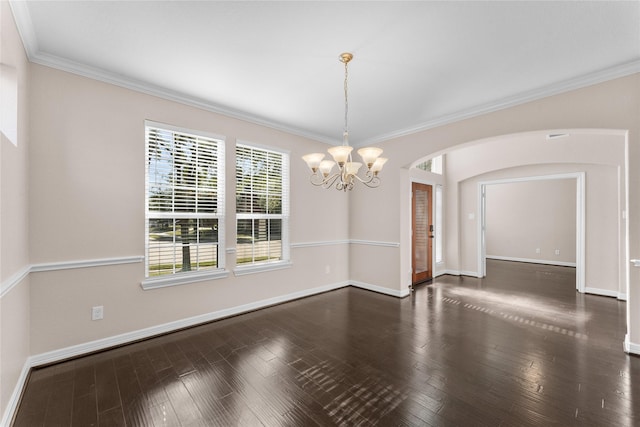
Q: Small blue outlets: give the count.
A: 0